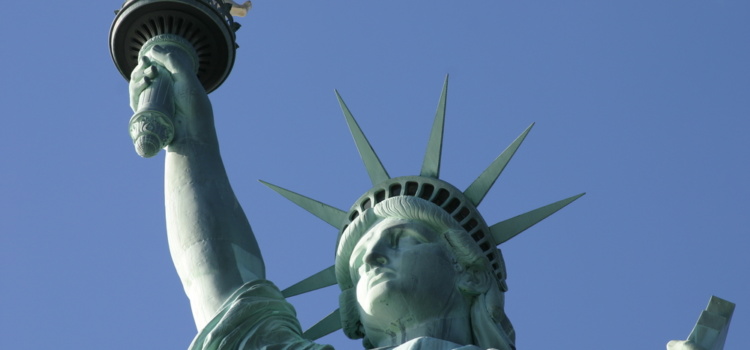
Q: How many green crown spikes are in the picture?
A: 7